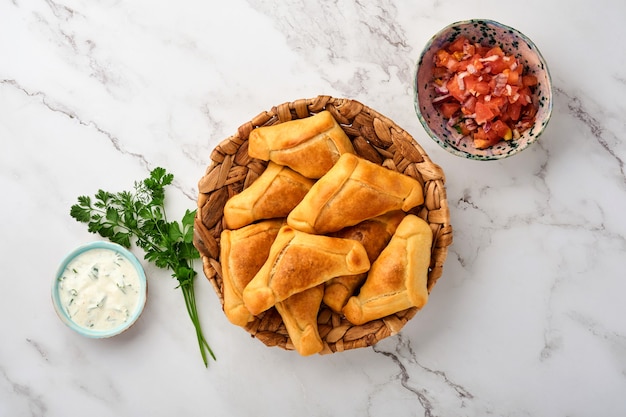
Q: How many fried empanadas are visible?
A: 8